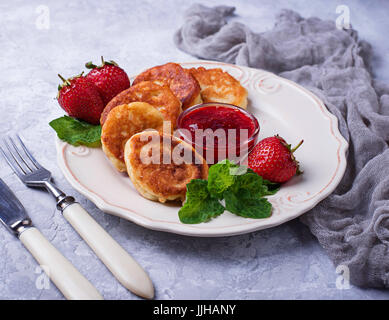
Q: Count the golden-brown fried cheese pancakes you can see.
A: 5